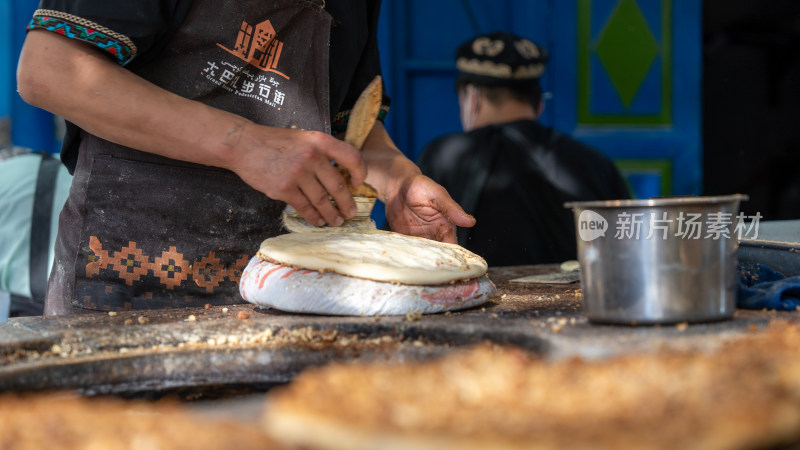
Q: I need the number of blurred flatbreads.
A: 2